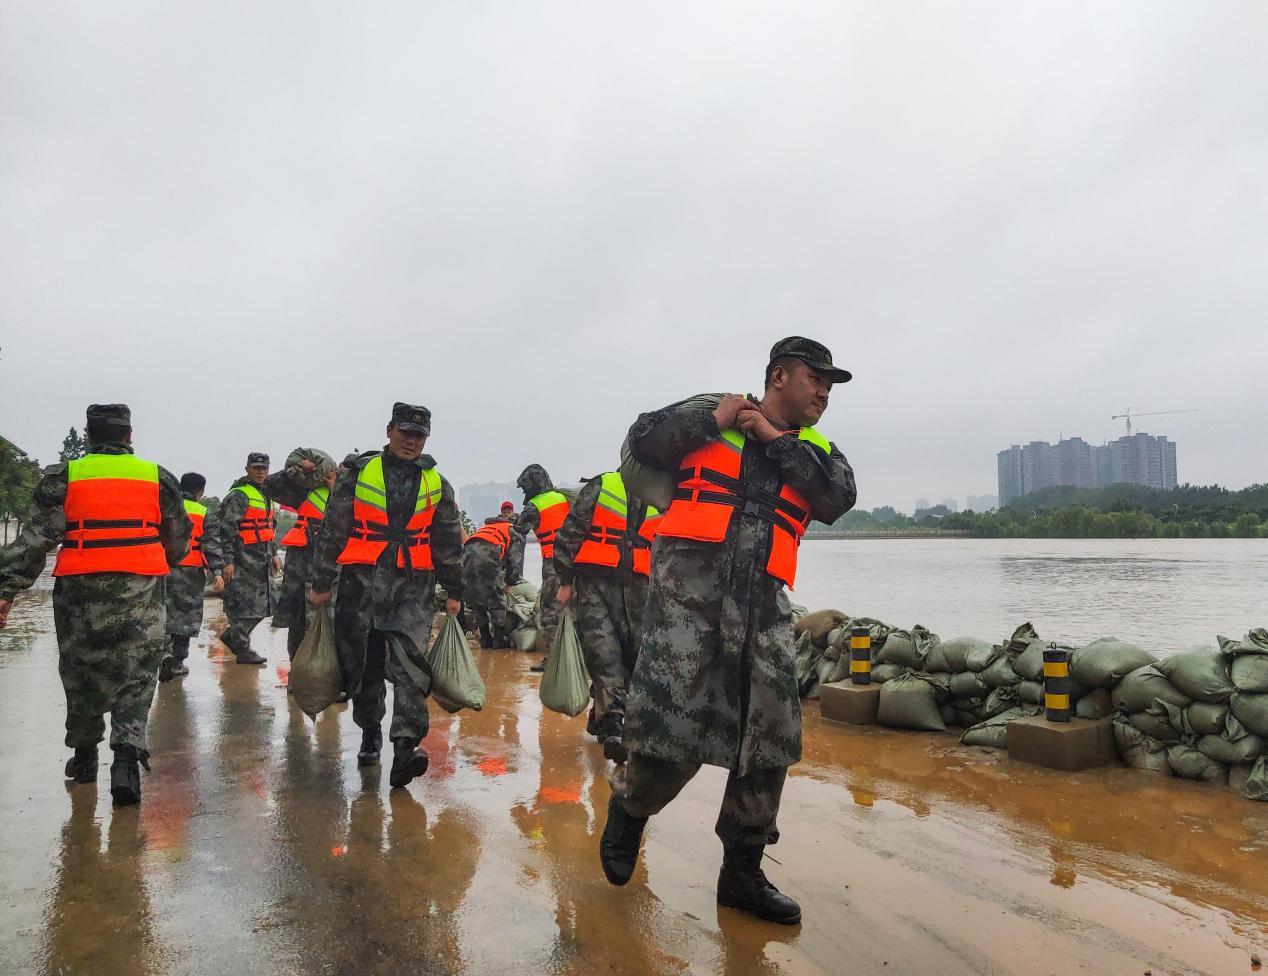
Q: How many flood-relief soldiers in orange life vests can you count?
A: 9